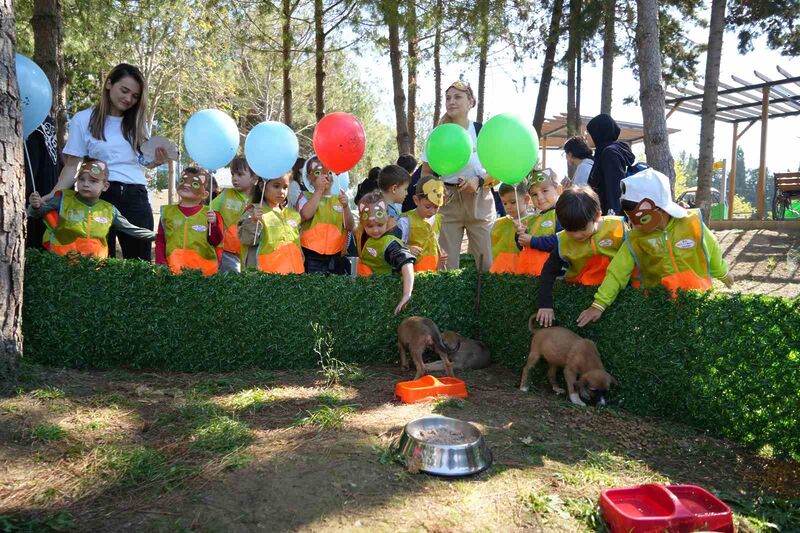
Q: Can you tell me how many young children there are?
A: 12